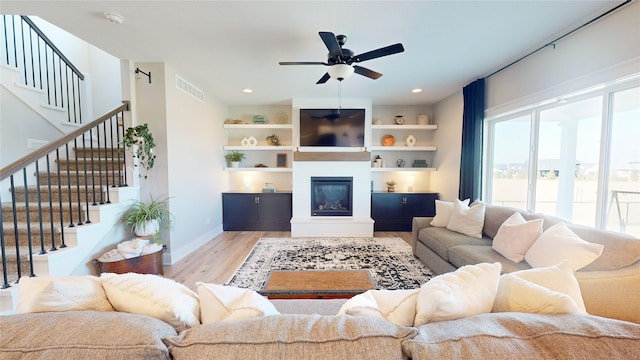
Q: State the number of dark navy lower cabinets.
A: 2